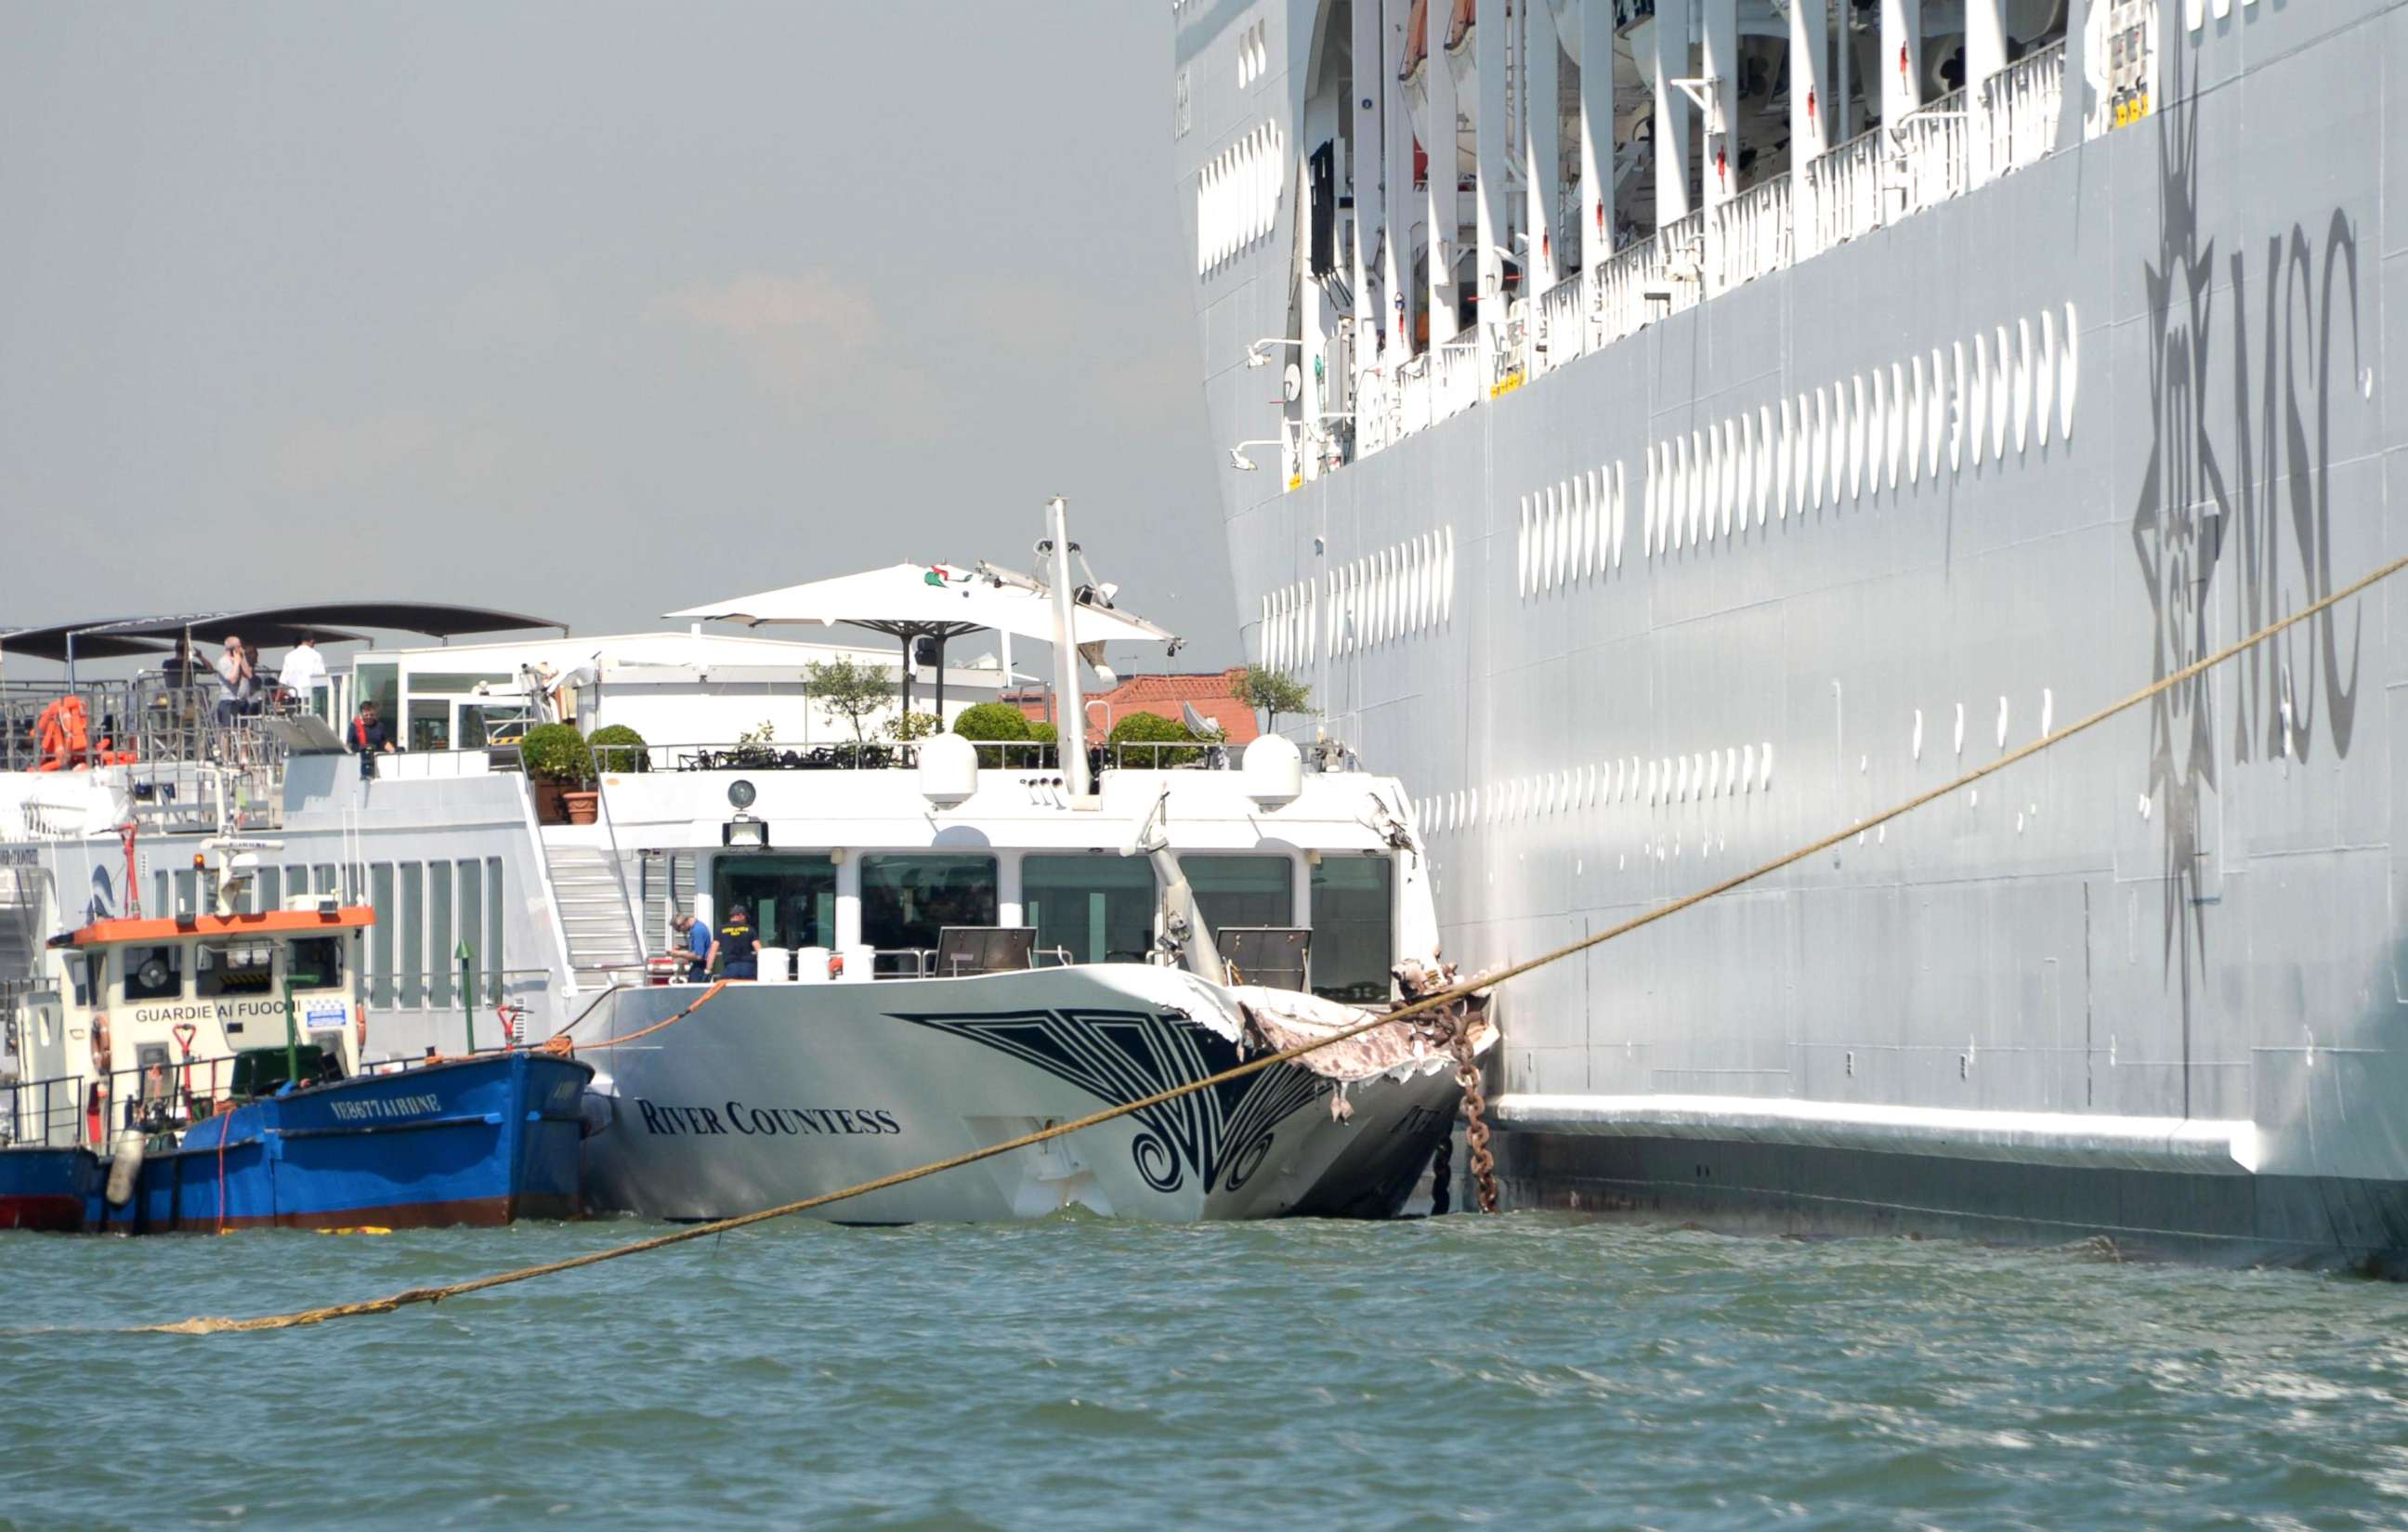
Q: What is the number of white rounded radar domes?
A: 2